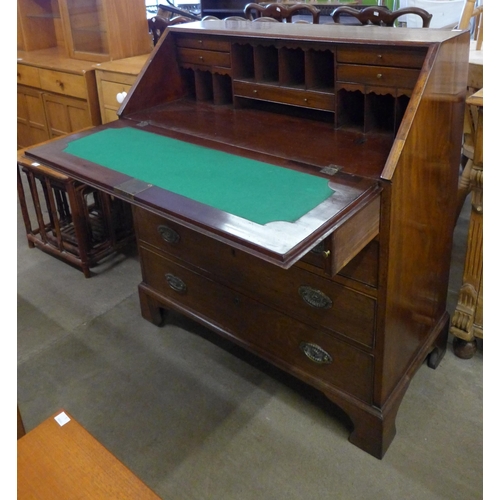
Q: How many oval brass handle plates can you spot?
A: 4